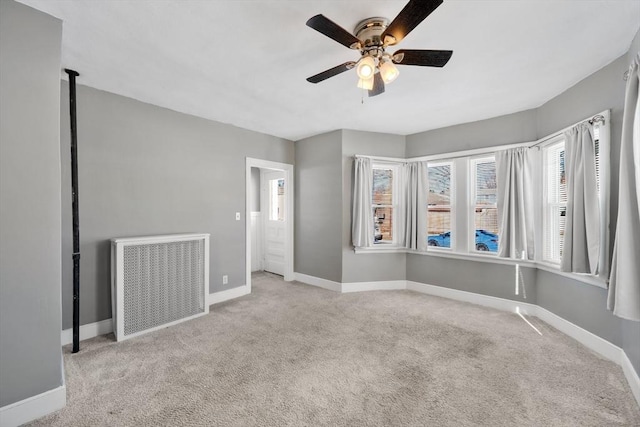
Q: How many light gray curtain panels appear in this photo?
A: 5